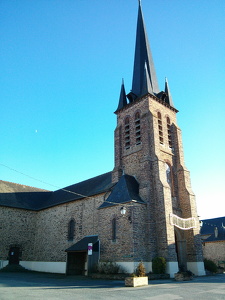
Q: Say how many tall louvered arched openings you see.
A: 4